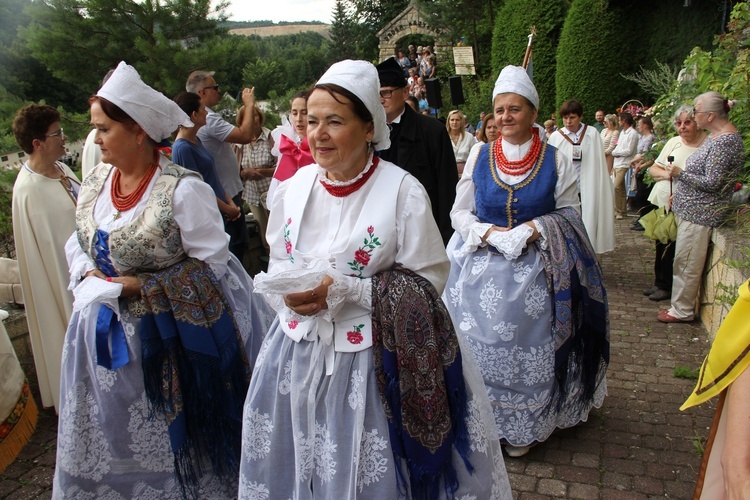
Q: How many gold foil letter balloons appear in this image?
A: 0